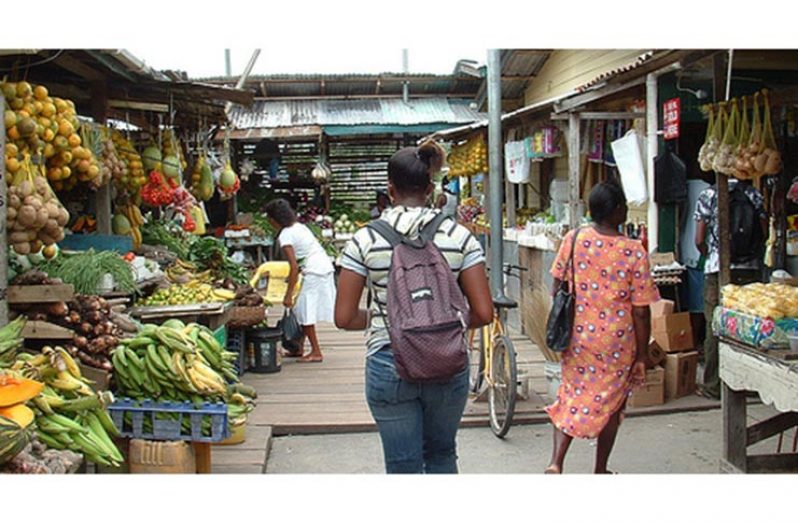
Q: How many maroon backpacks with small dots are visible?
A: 1